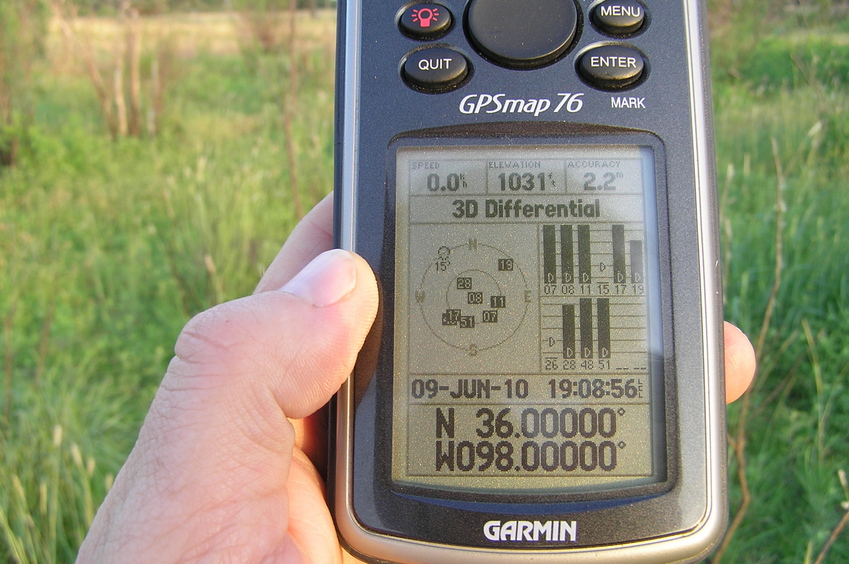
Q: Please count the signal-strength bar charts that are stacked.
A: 2